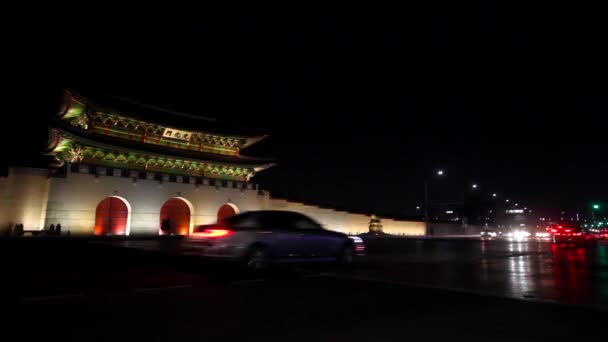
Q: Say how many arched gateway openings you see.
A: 3